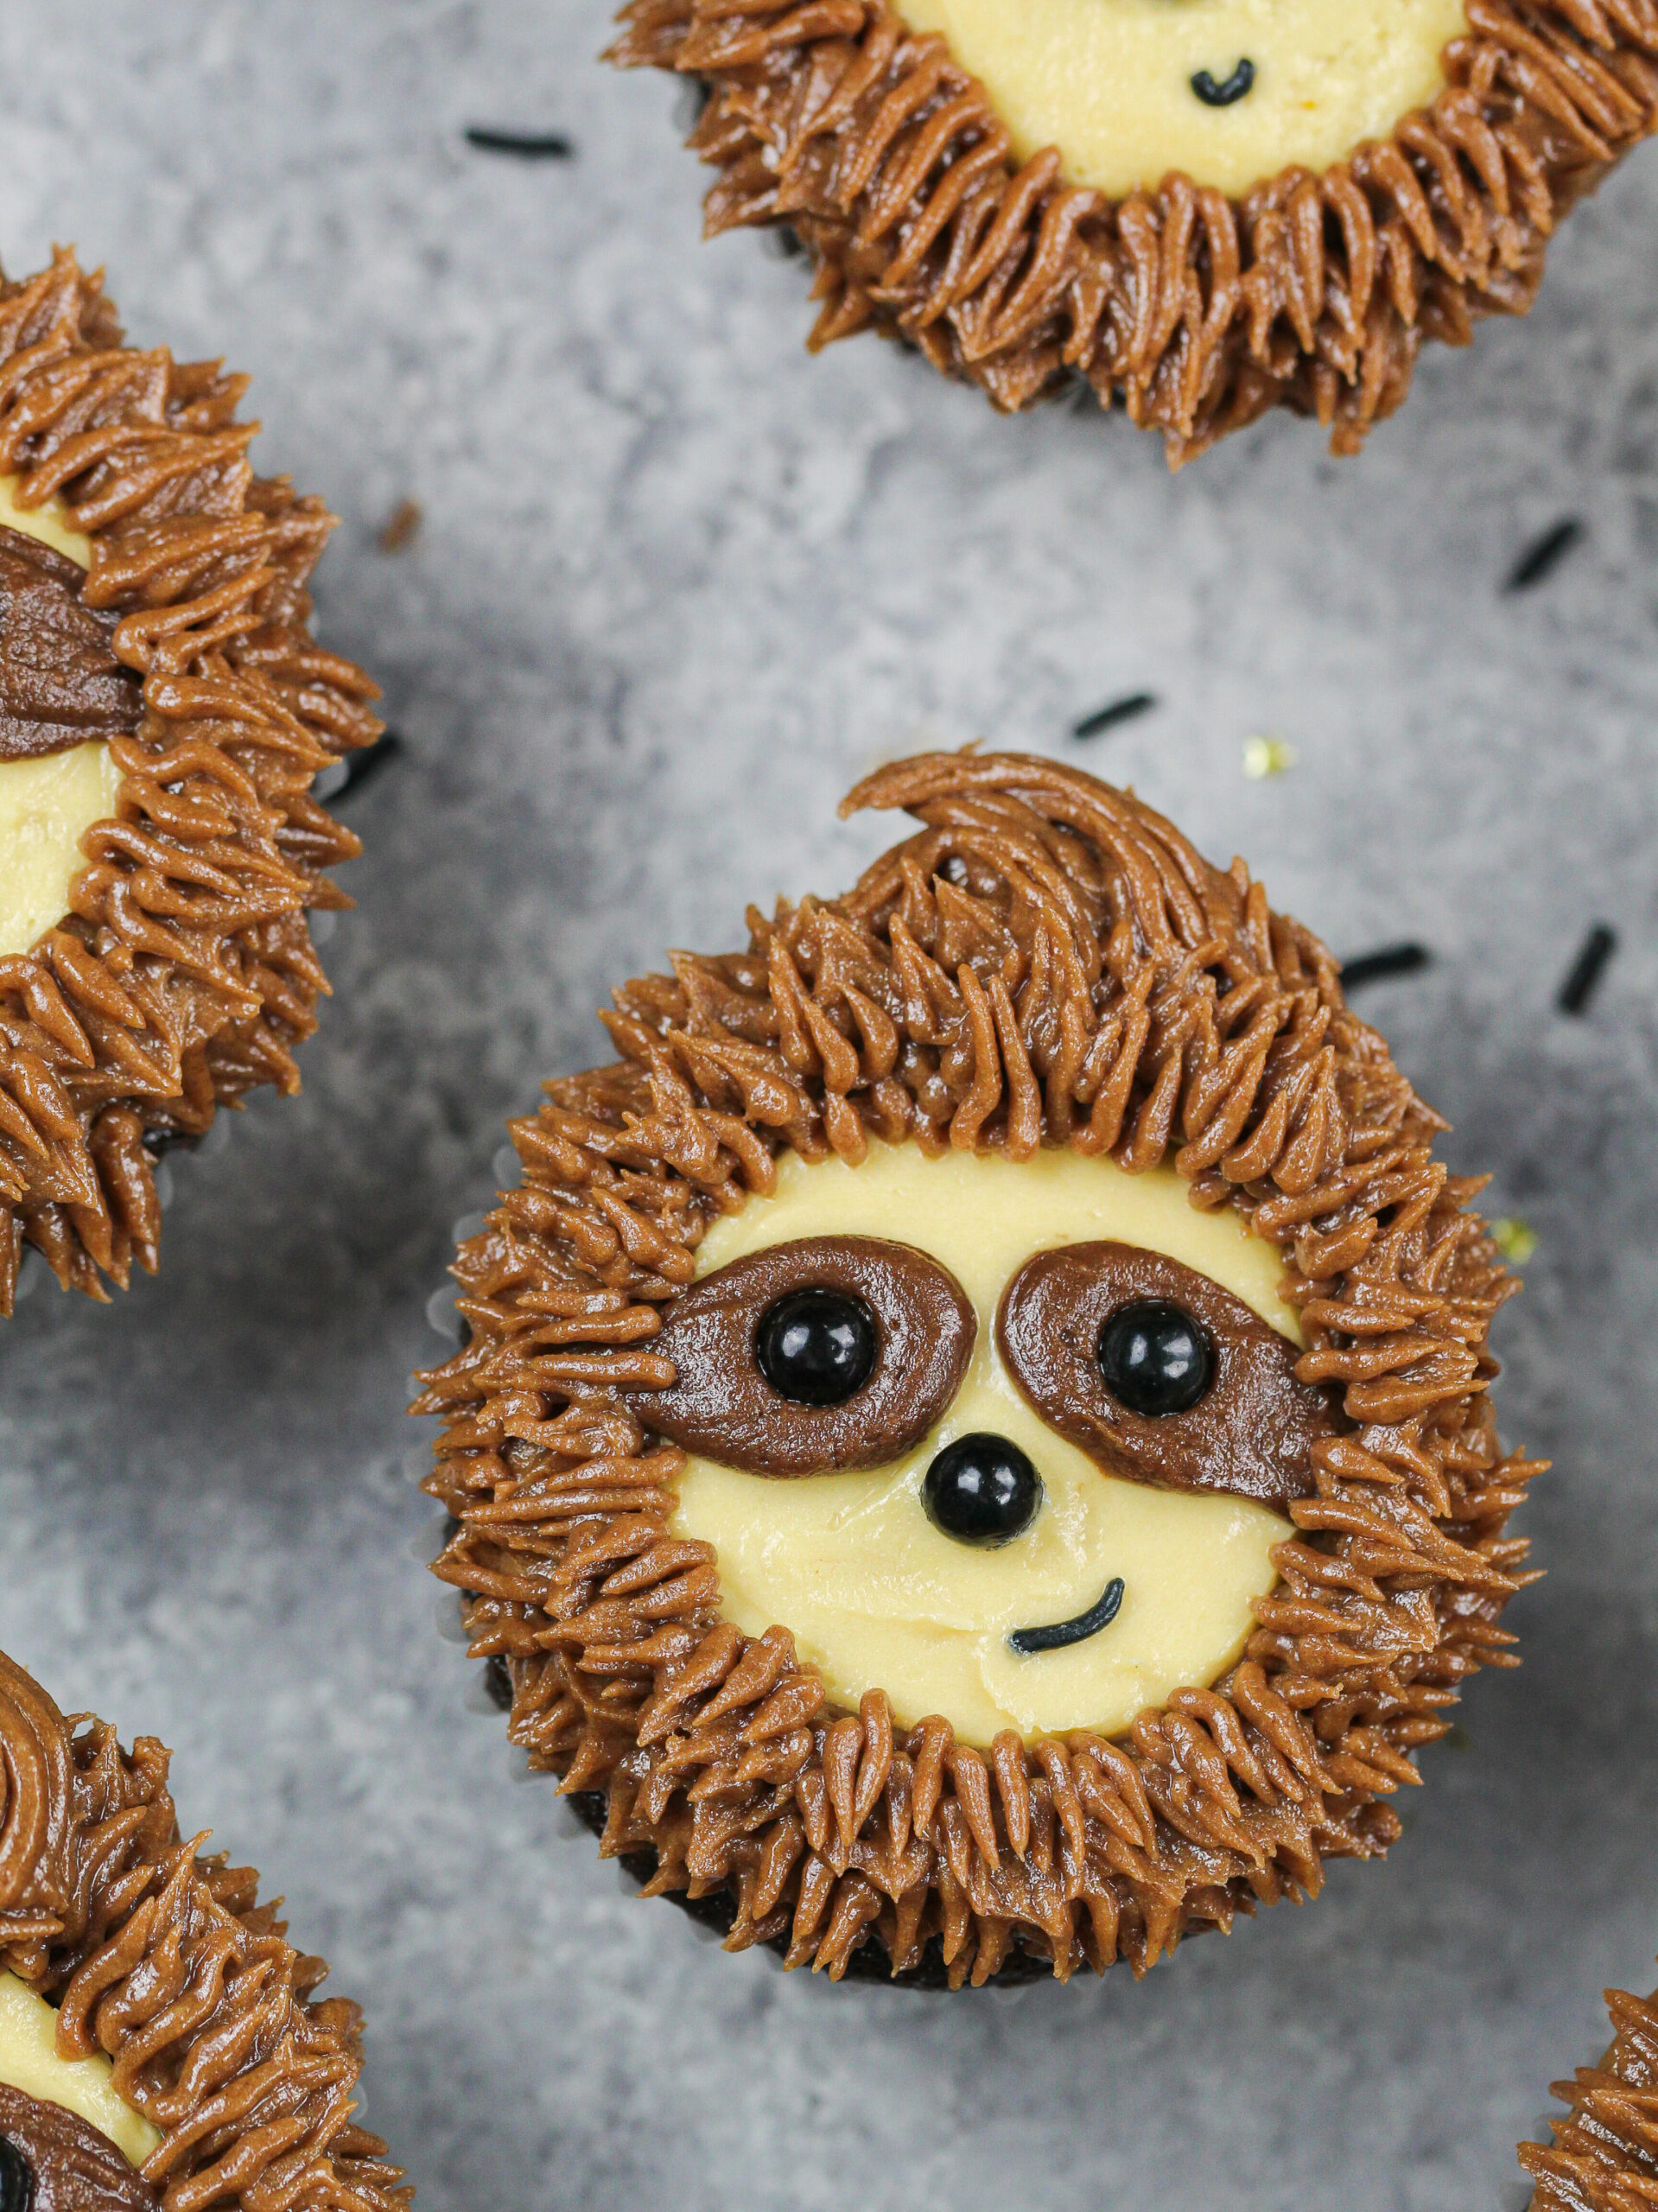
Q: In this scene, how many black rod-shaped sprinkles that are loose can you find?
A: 6